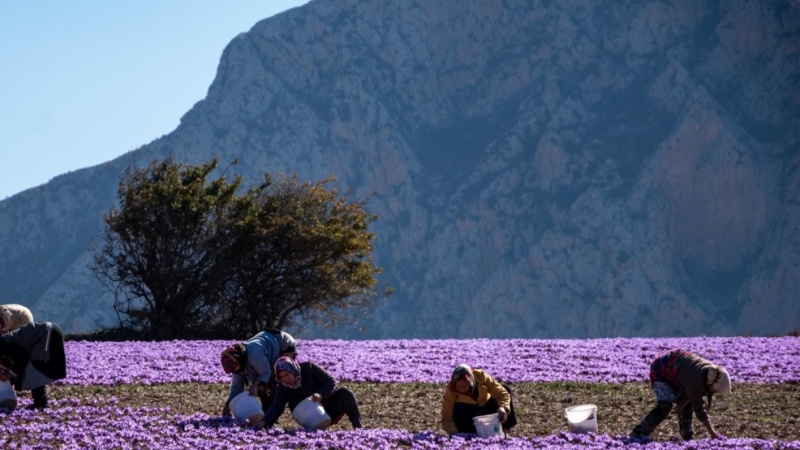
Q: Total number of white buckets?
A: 5